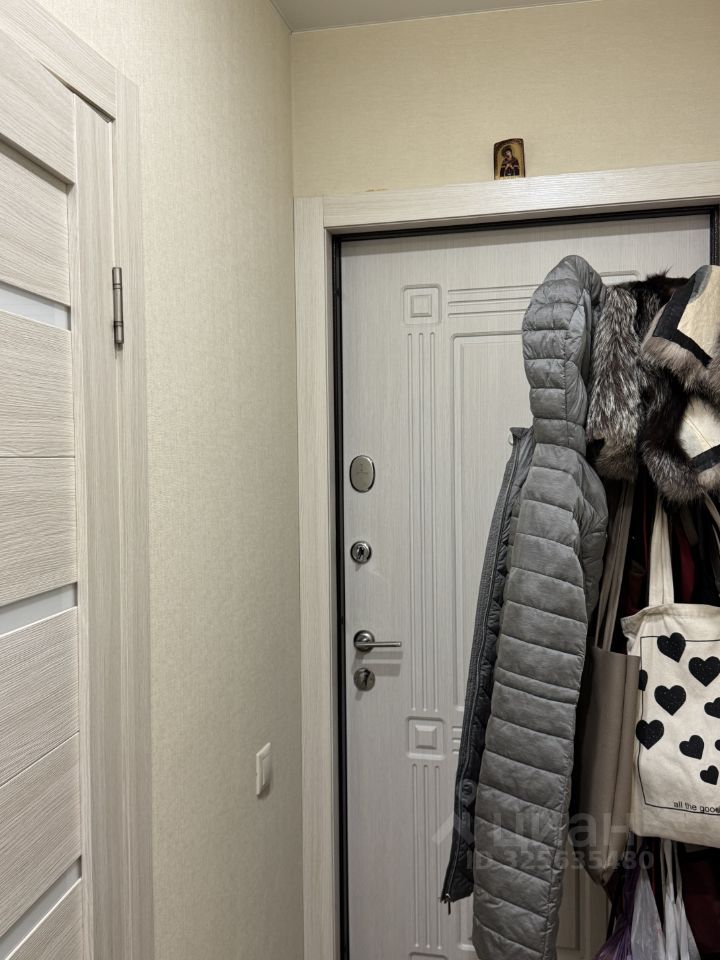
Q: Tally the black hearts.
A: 9